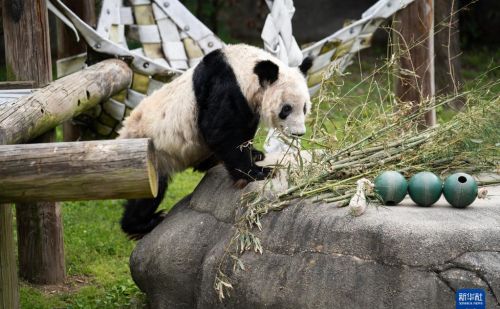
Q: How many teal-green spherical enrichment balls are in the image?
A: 3